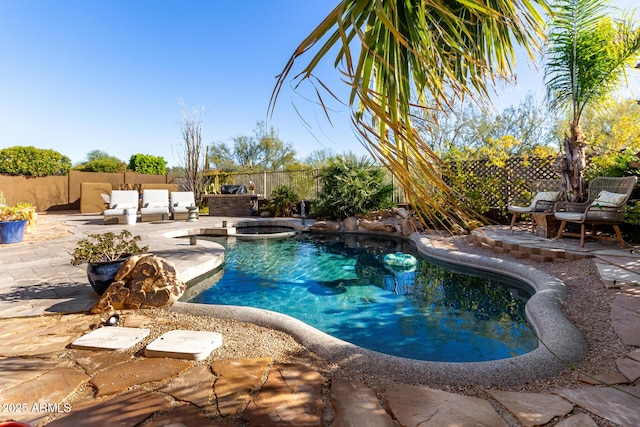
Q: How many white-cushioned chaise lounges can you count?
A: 3